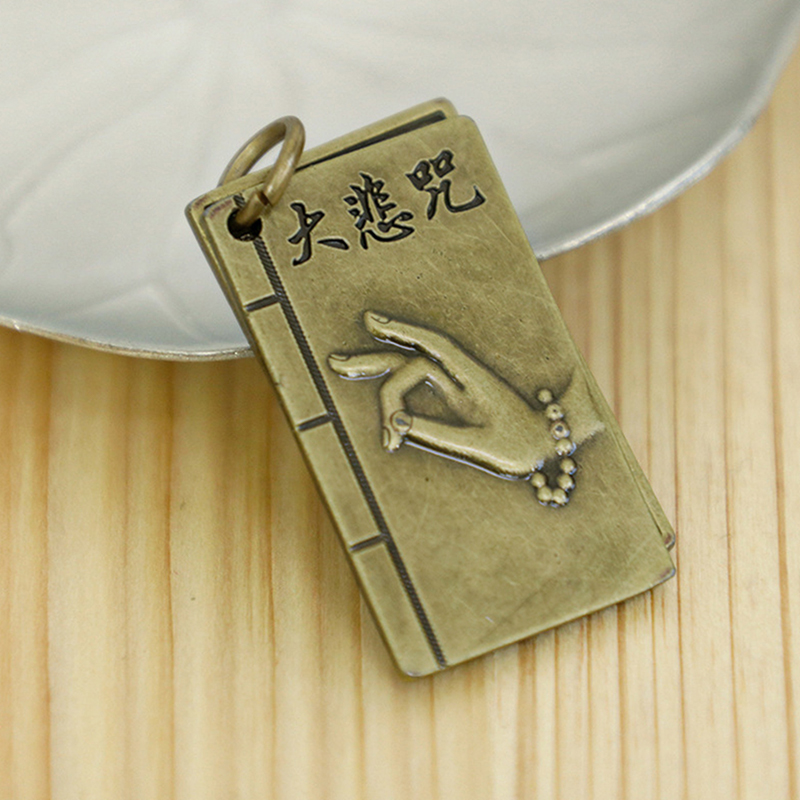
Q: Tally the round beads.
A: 9